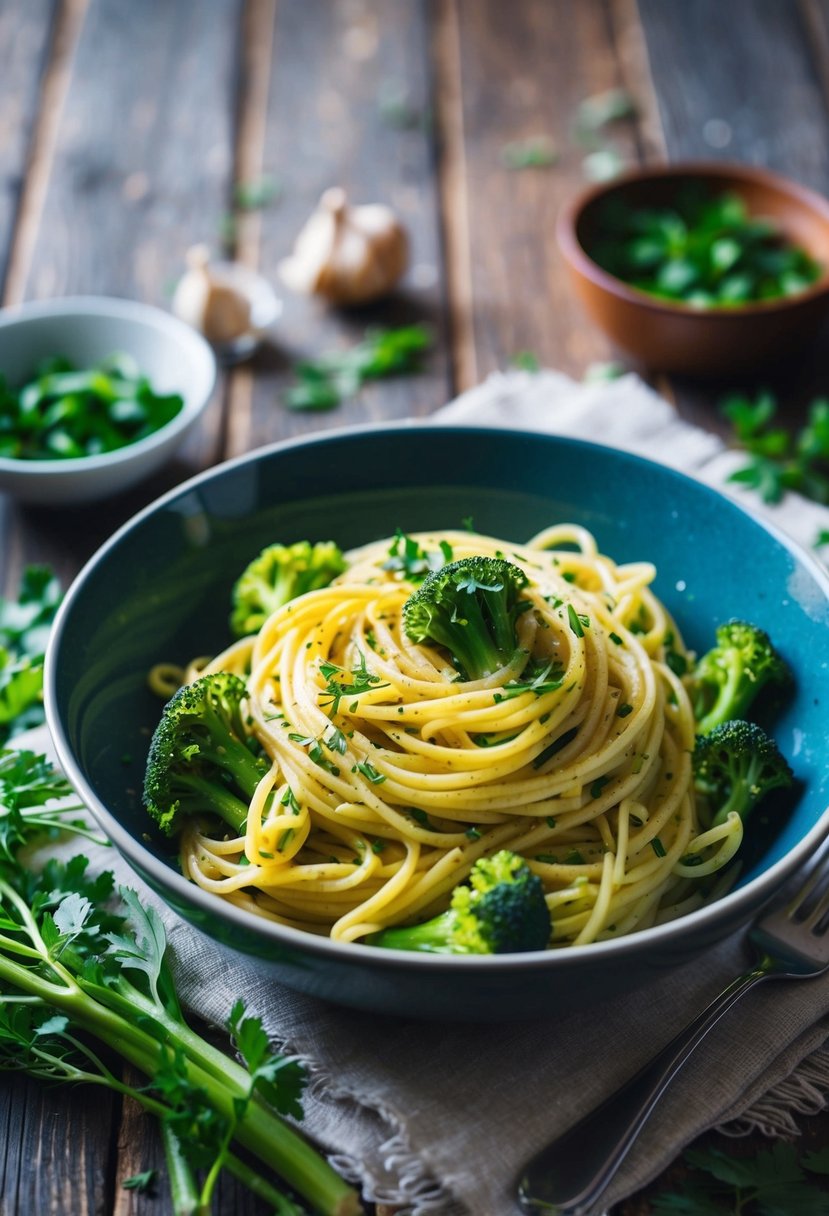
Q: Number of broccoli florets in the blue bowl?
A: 6